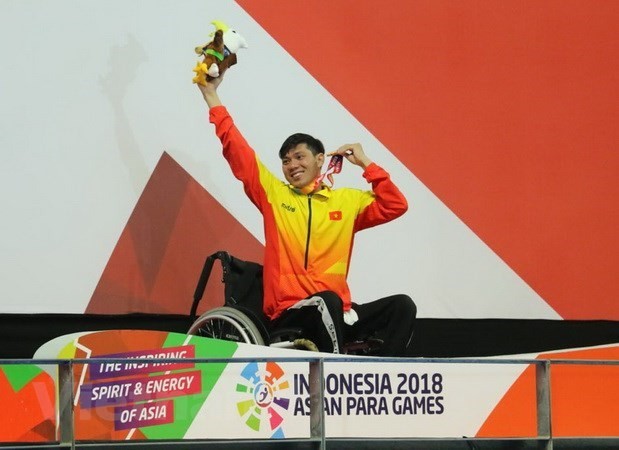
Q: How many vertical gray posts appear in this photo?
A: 3